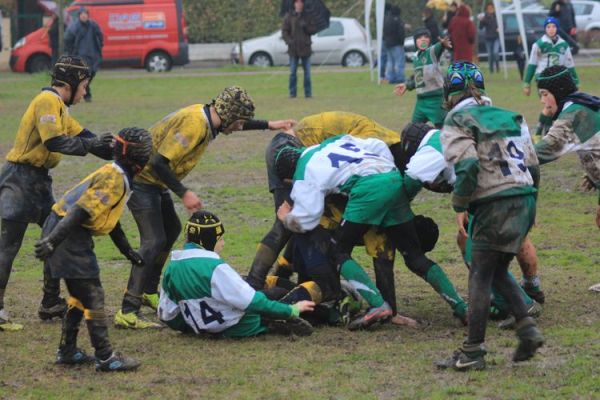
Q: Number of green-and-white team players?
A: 7